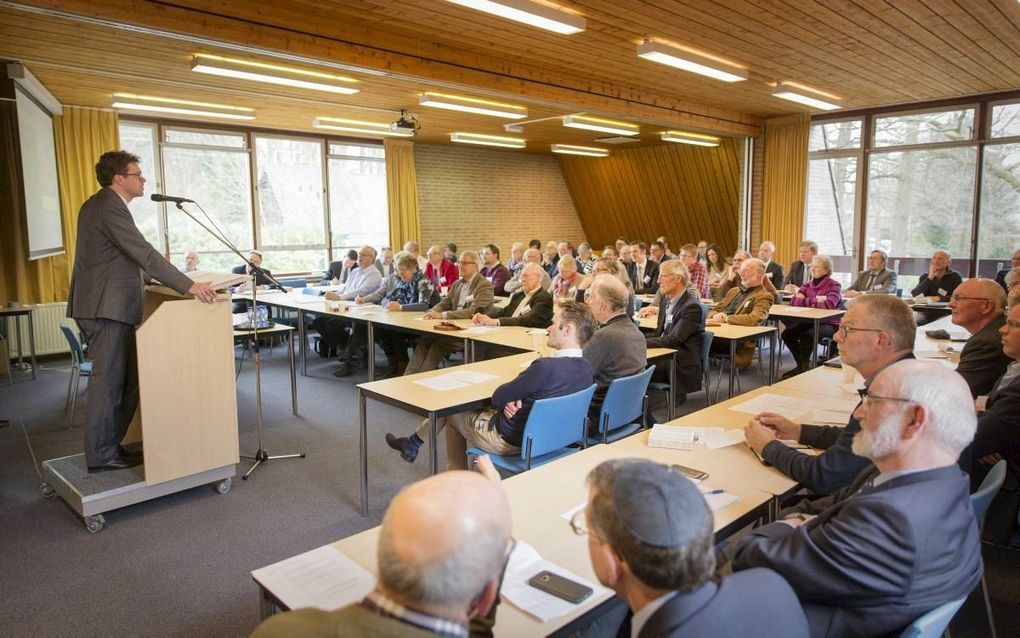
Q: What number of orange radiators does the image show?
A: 0